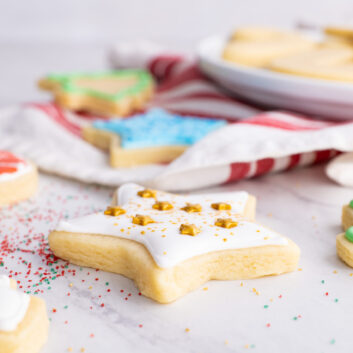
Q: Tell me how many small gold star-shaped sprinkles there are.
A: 8